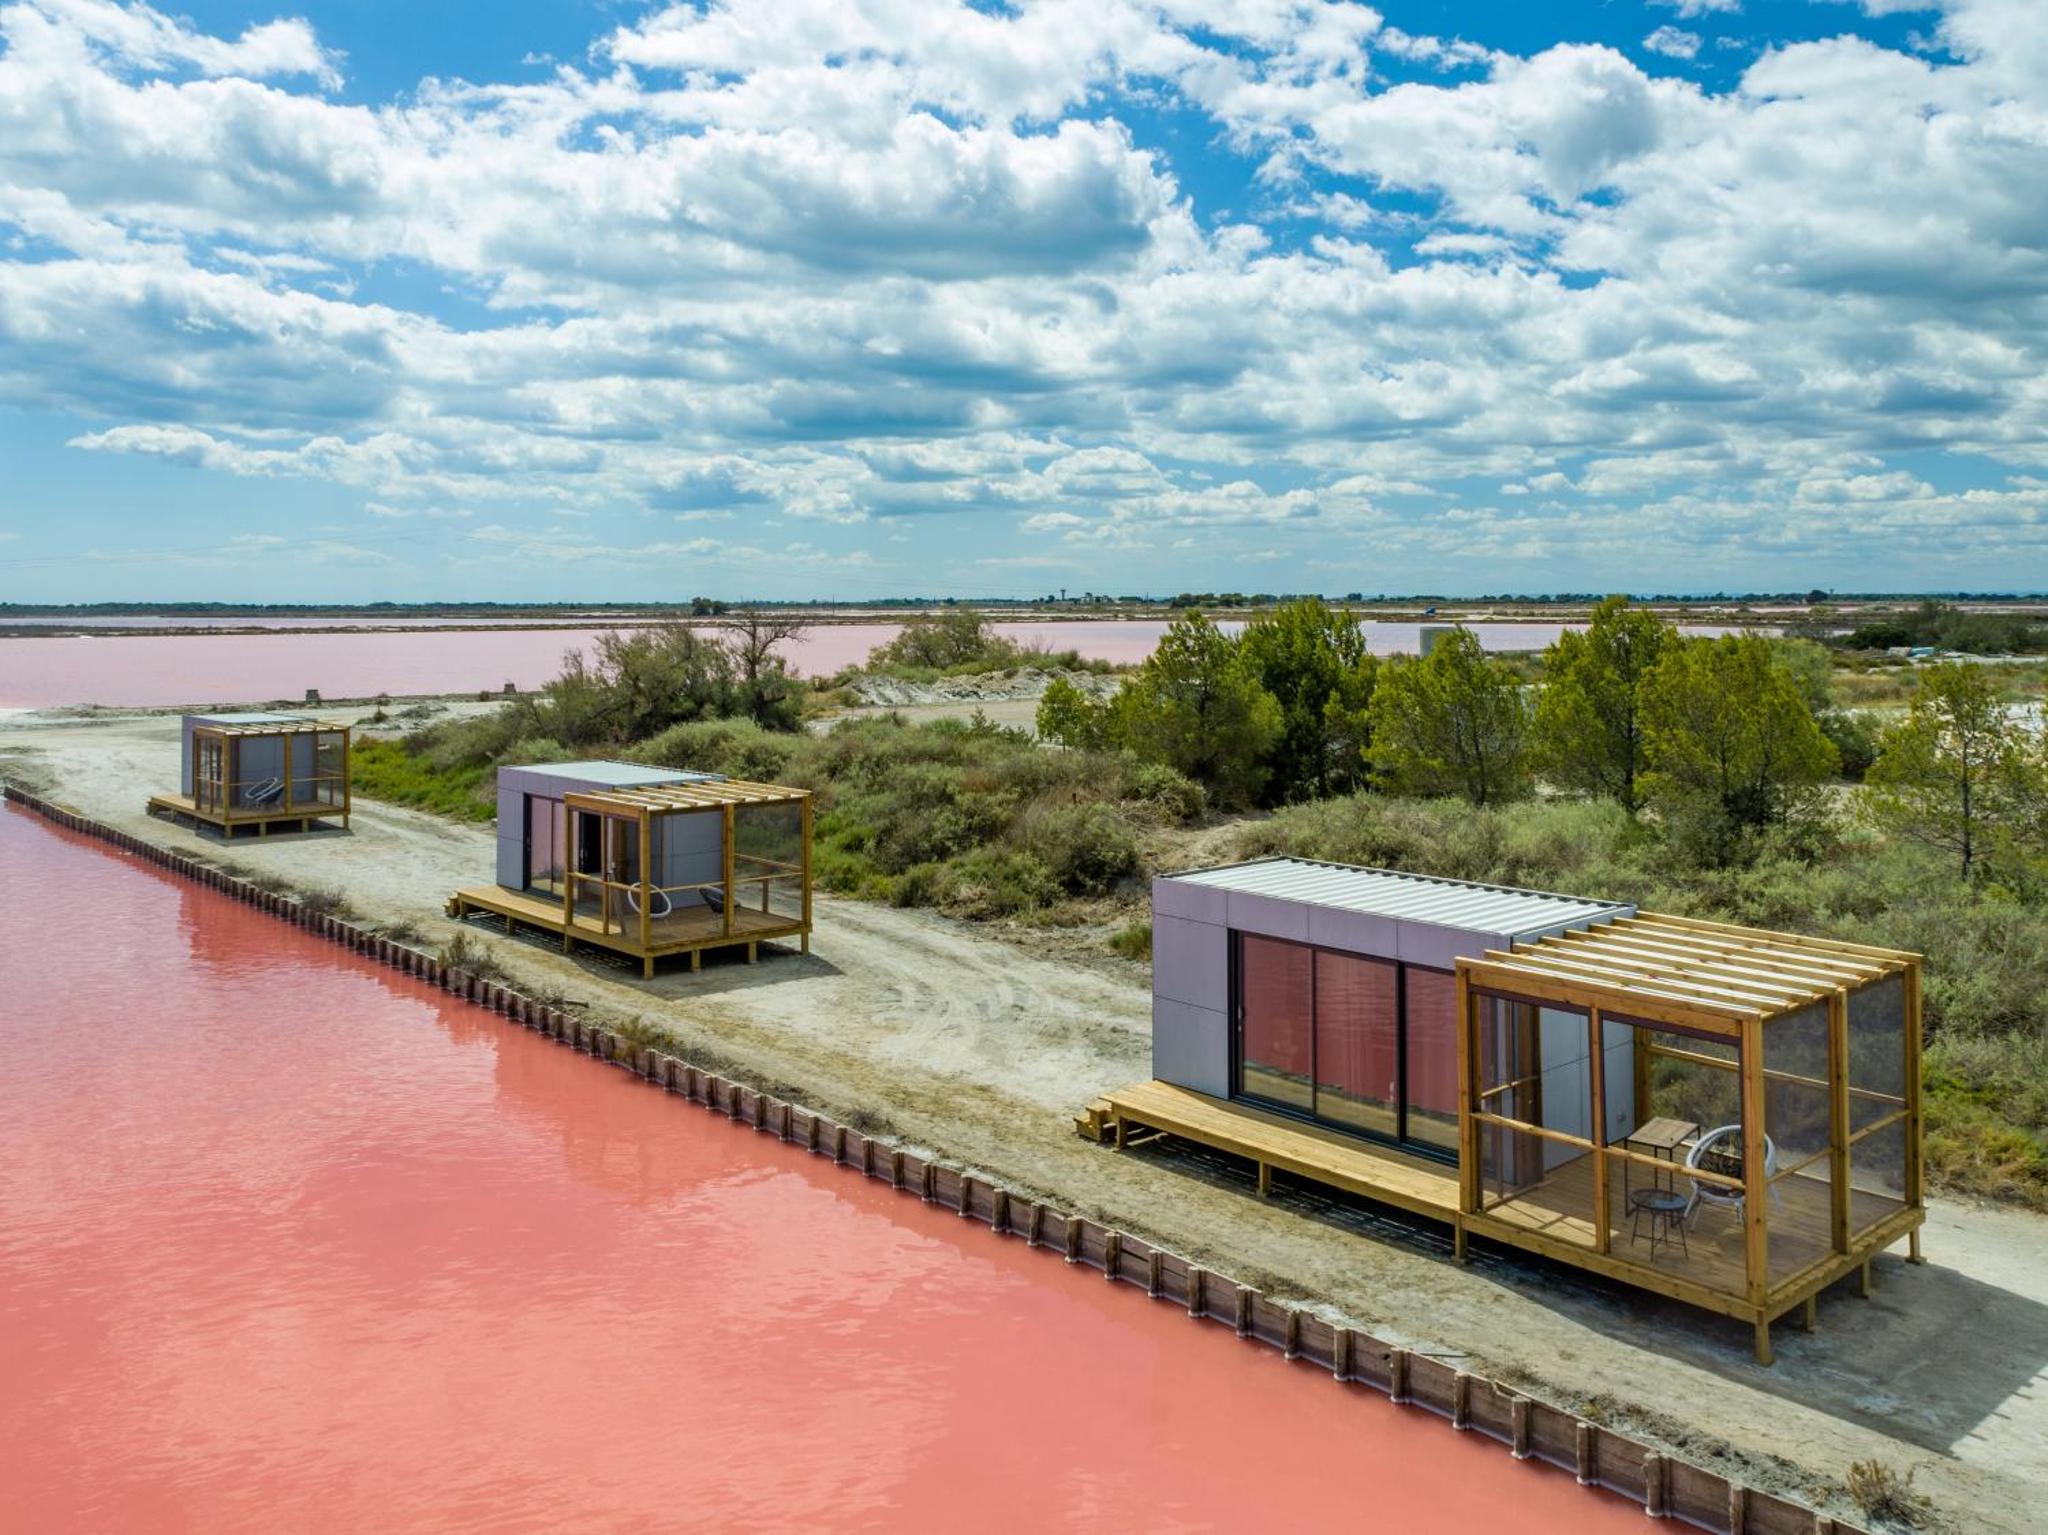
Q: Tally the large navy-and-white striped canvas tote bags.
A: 0